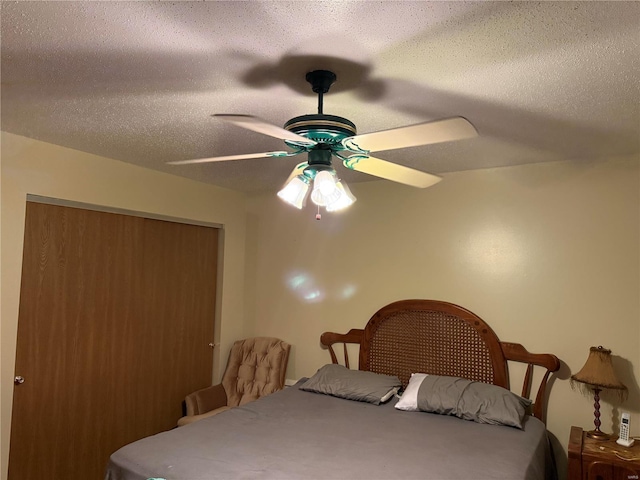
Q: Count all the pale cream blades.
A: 5